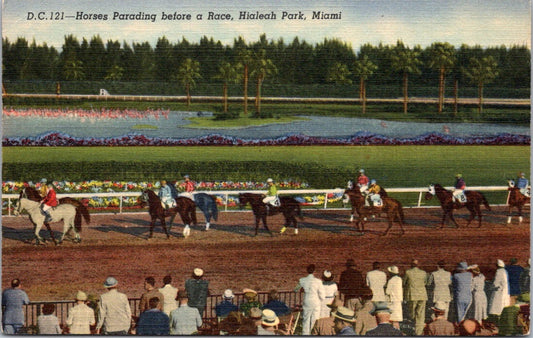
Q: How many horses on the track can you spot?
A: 9